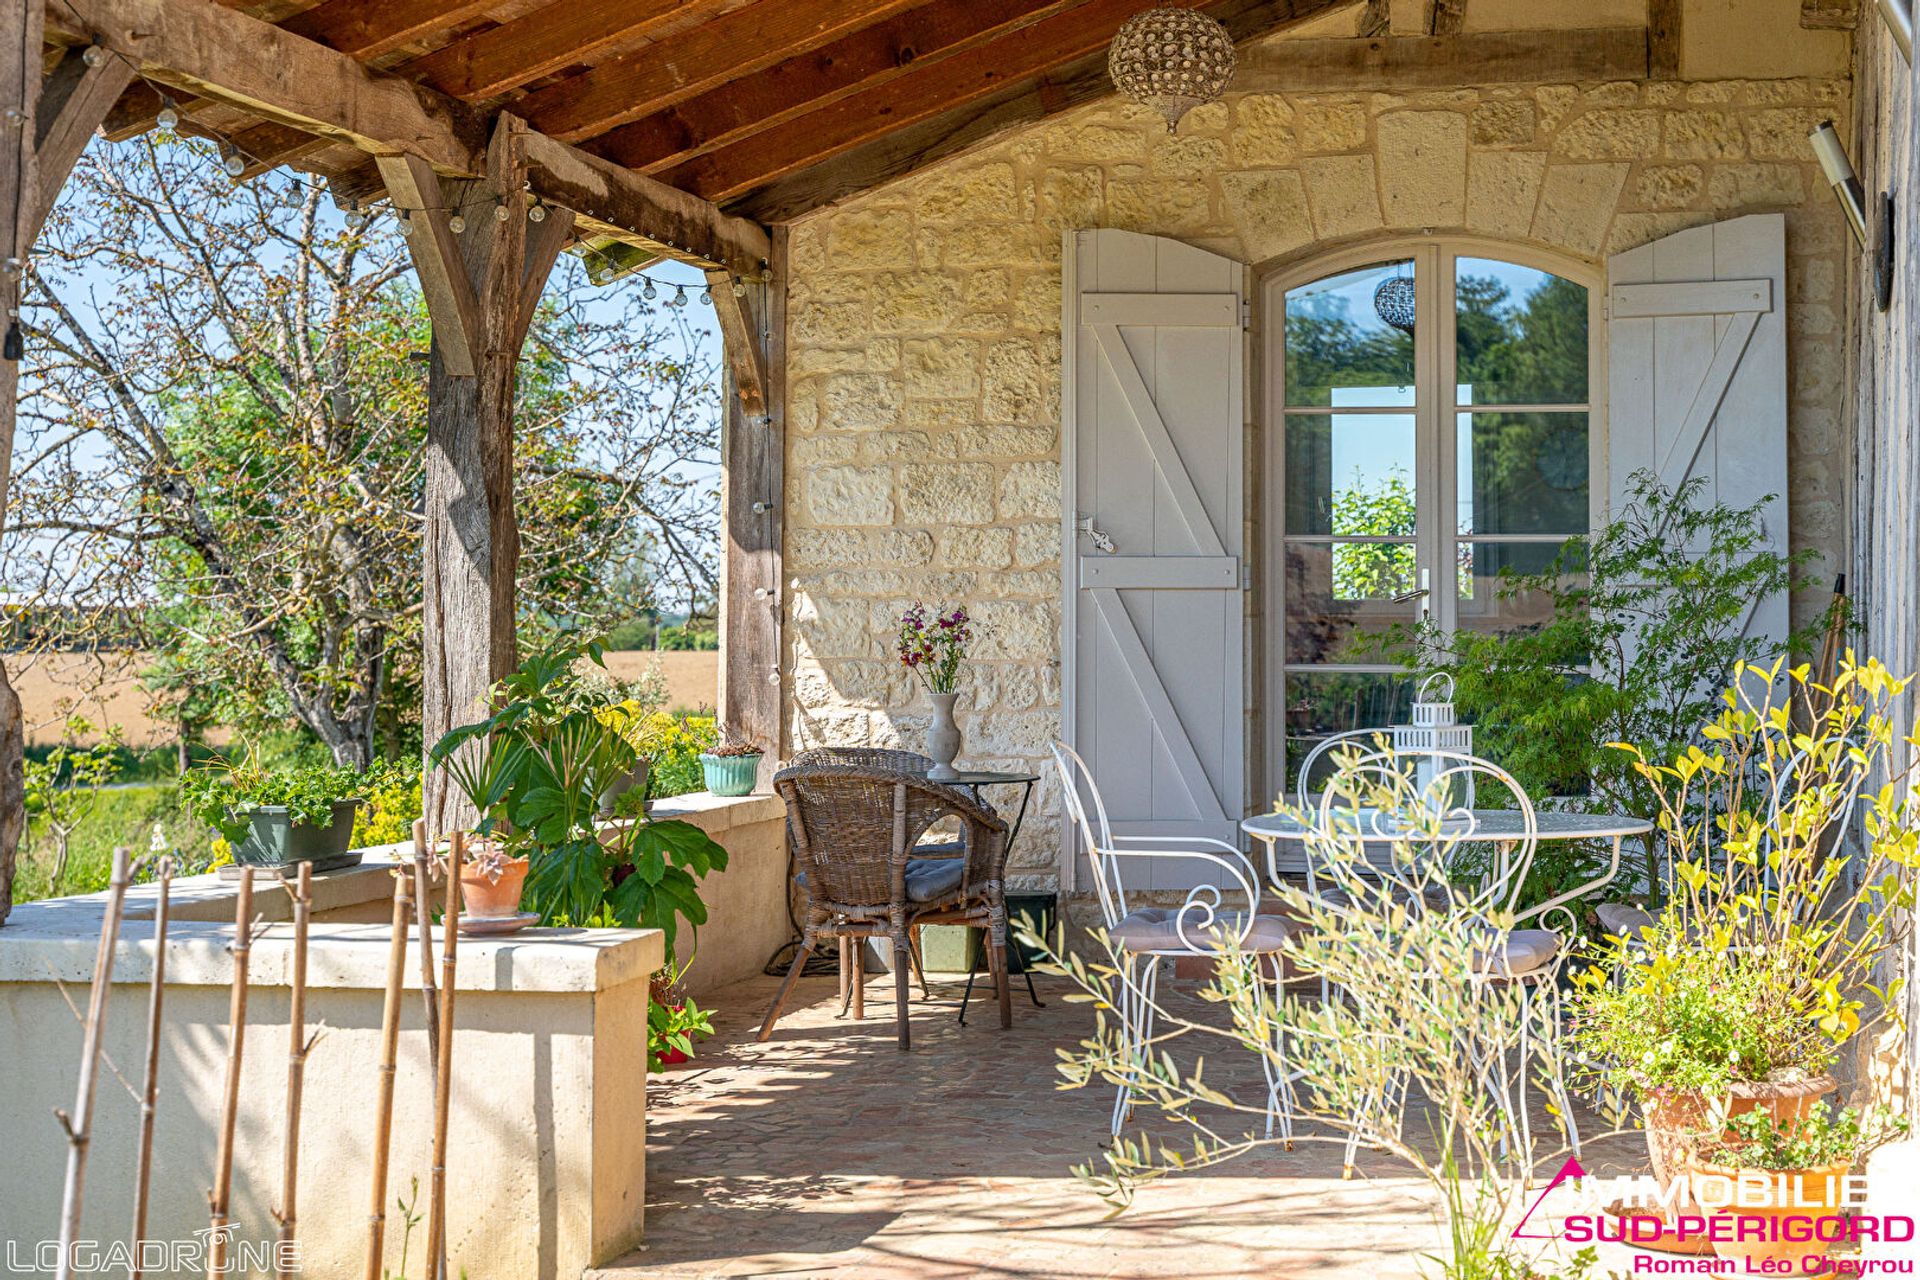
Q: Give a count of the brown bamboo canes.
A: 7